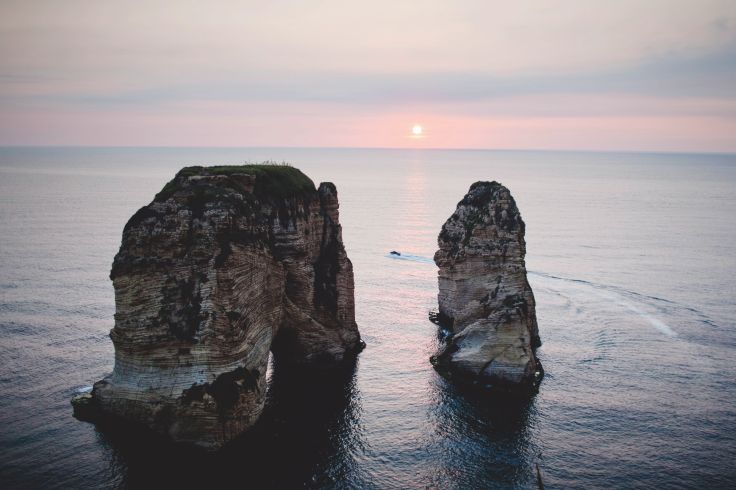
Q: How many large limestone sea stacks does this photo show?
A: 2